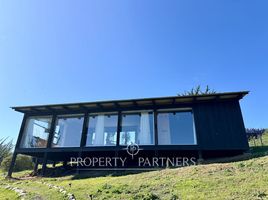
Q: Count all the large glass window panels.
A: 5